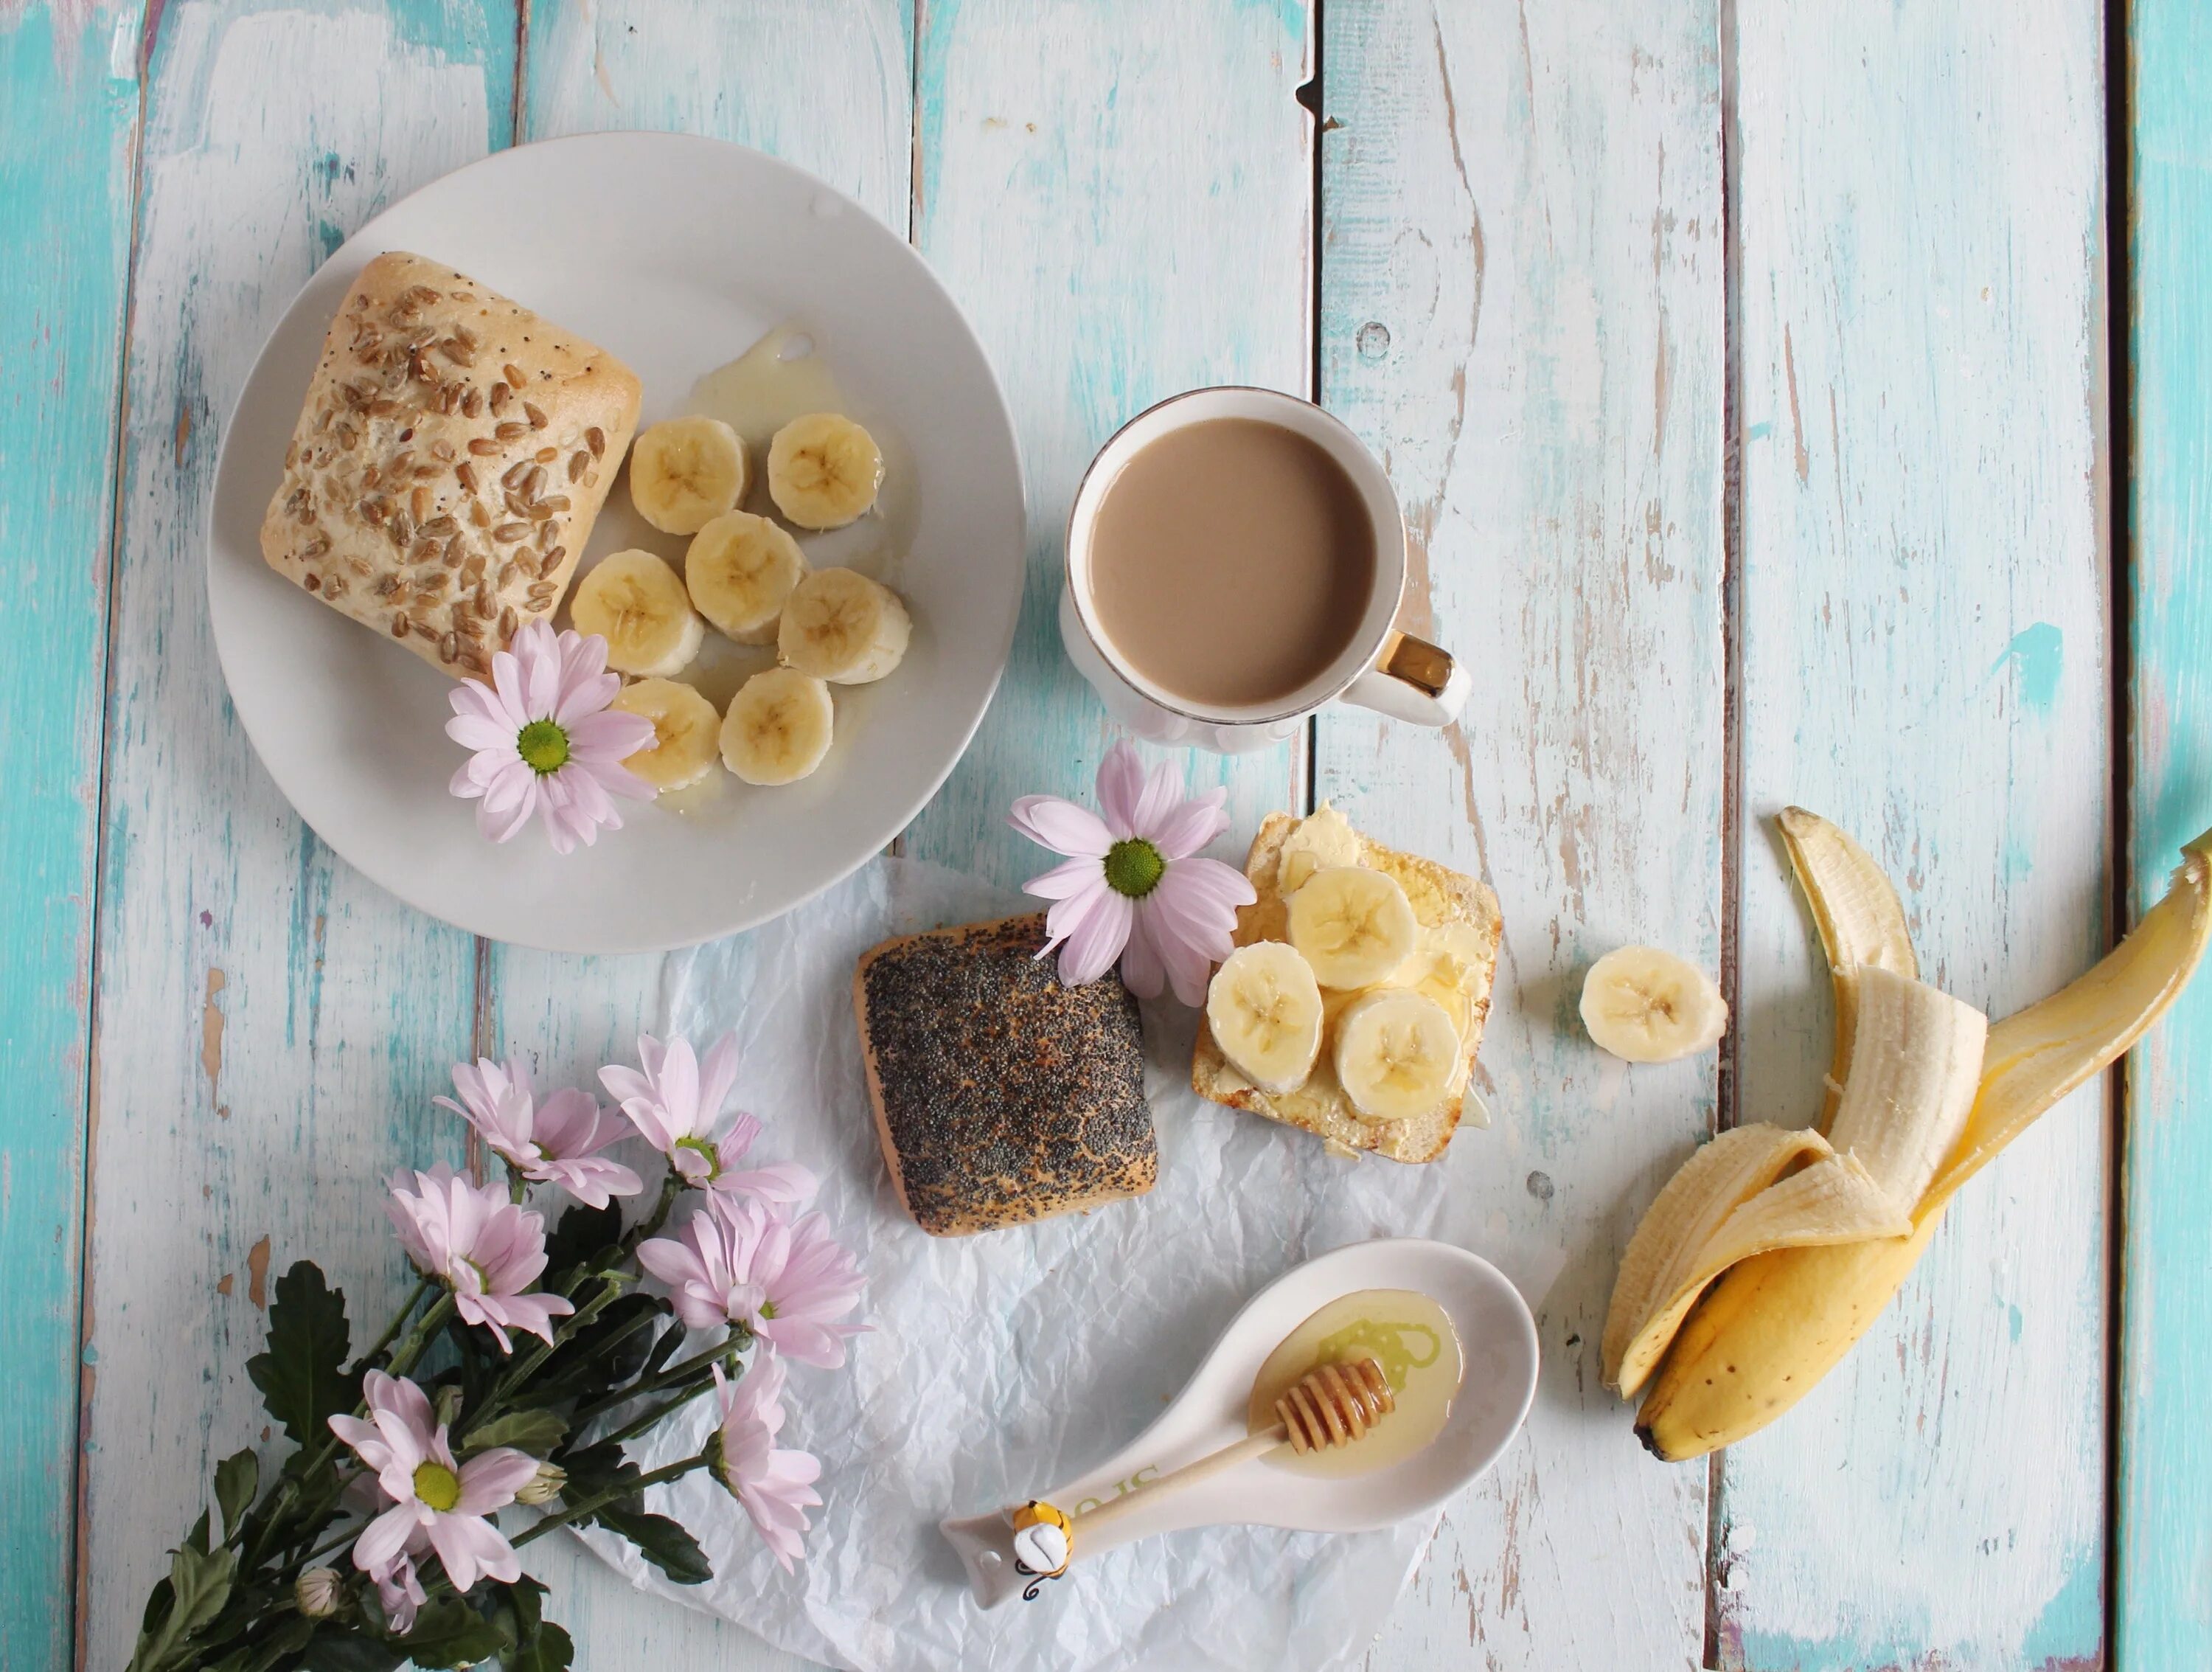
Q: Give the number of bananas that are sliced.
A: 11